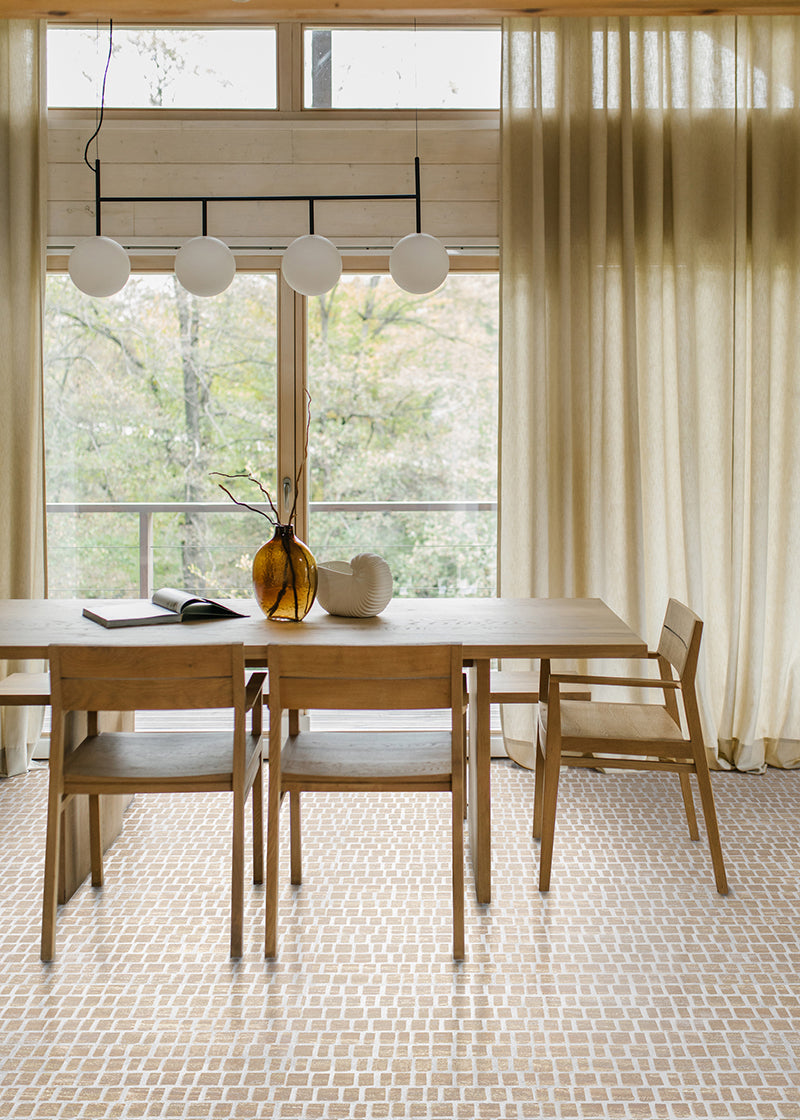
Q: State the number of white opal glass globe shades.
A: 4